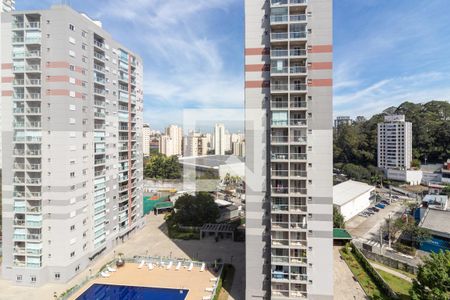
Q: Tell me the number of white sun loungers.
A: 11